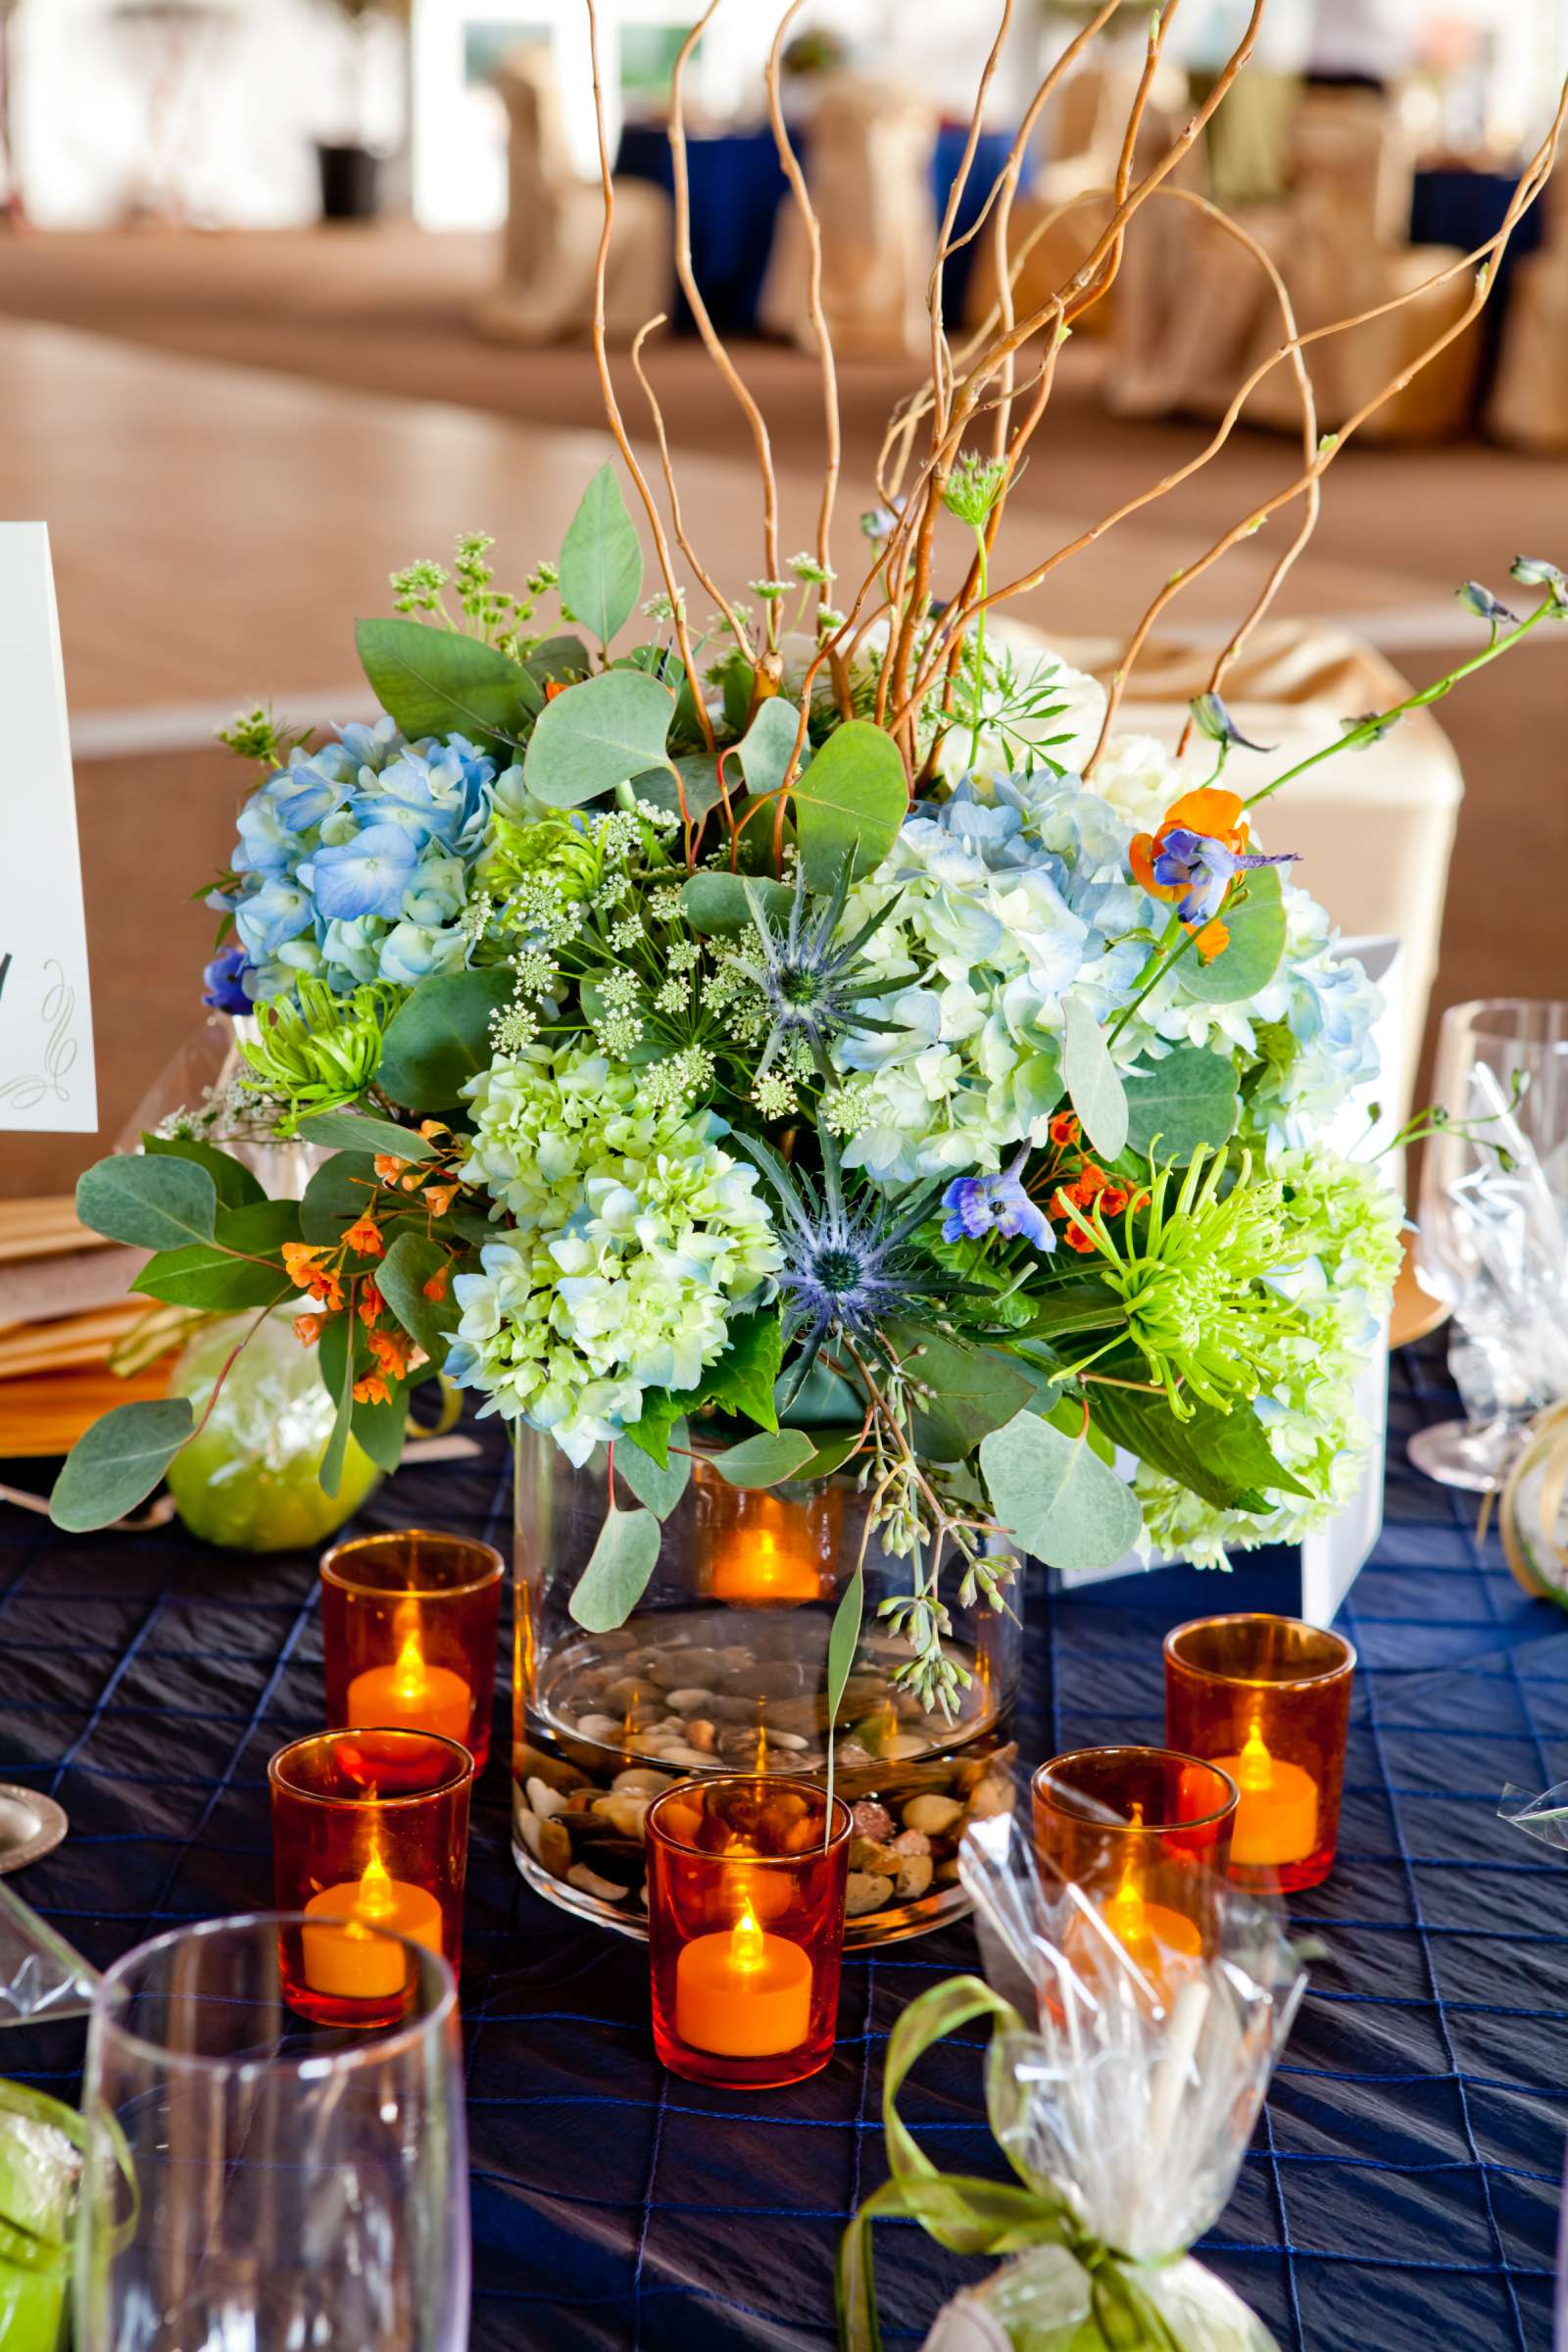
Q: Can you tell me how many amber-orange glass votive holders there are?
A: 6